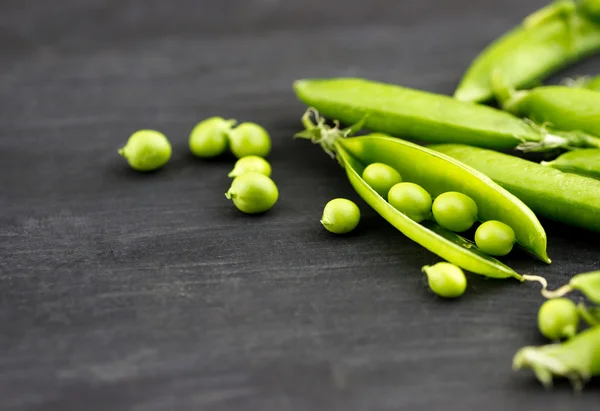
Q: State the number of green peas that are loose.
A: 8